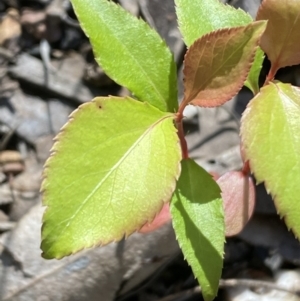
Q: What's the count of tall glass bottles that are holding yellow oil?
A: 0